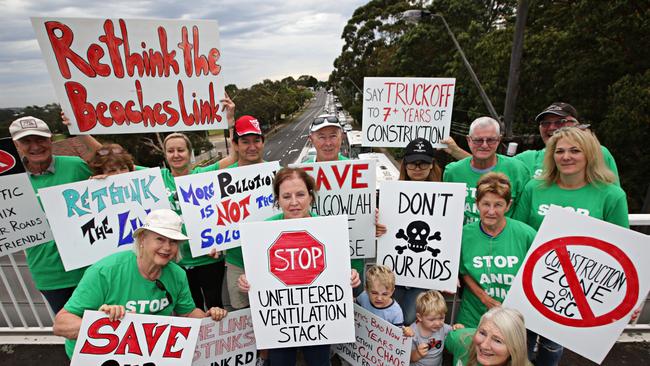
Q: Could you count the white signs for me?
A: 12